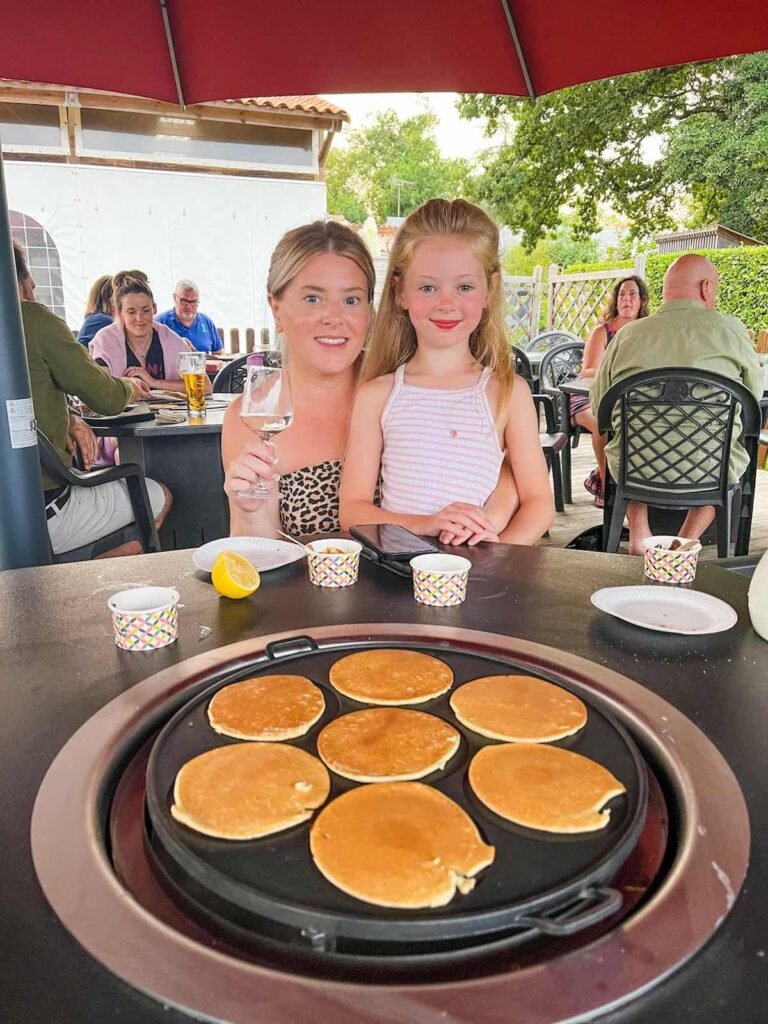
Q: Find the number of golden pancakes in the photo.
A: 7